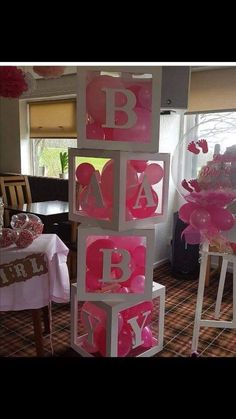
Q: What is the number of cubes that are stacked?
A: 4